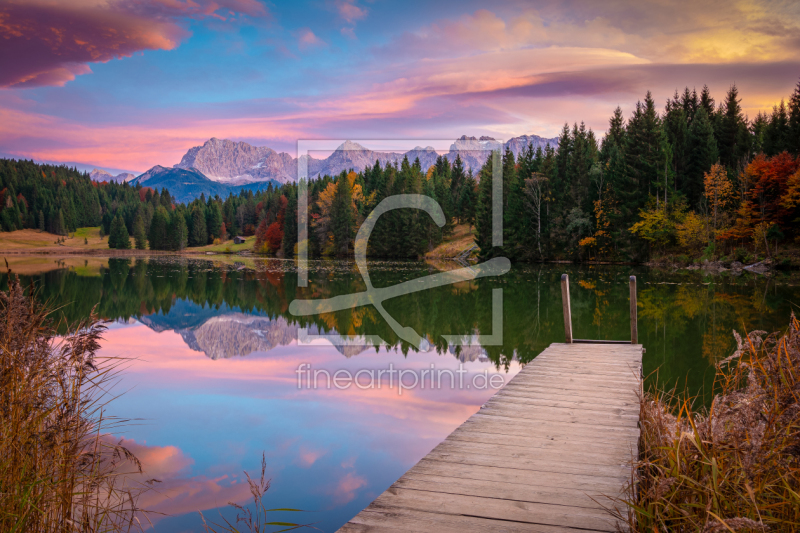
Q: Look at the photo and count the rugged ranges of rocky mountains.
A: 1